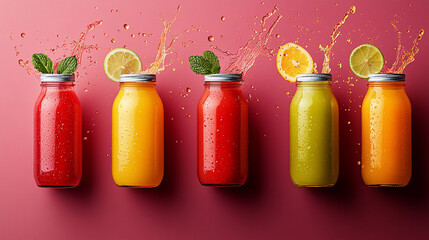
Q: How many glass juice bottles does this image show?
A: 5